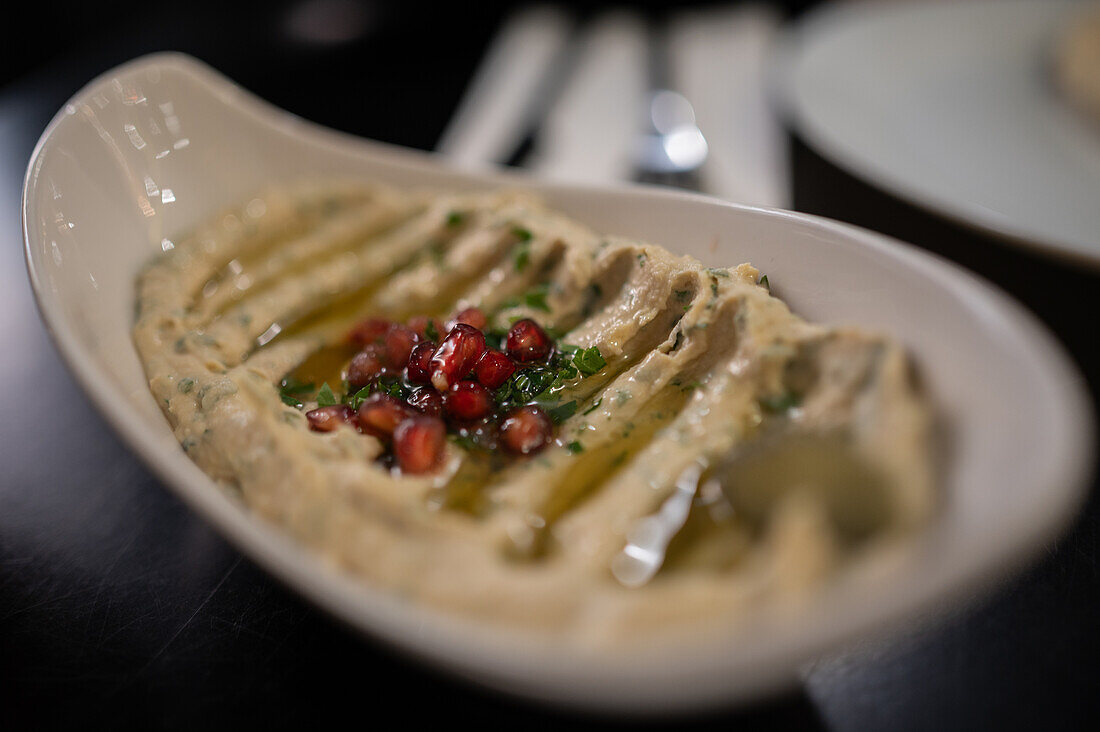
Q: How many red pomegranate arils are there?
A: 15